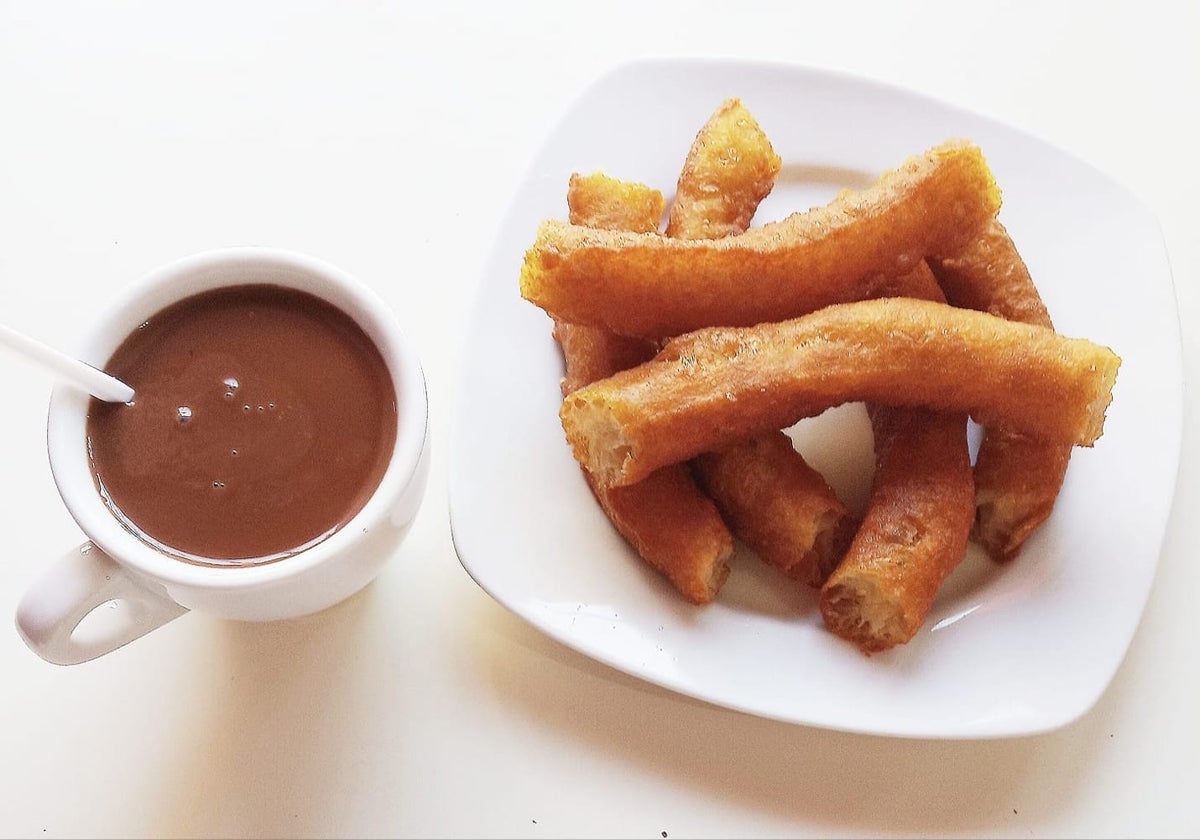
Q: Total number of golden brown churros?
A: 6